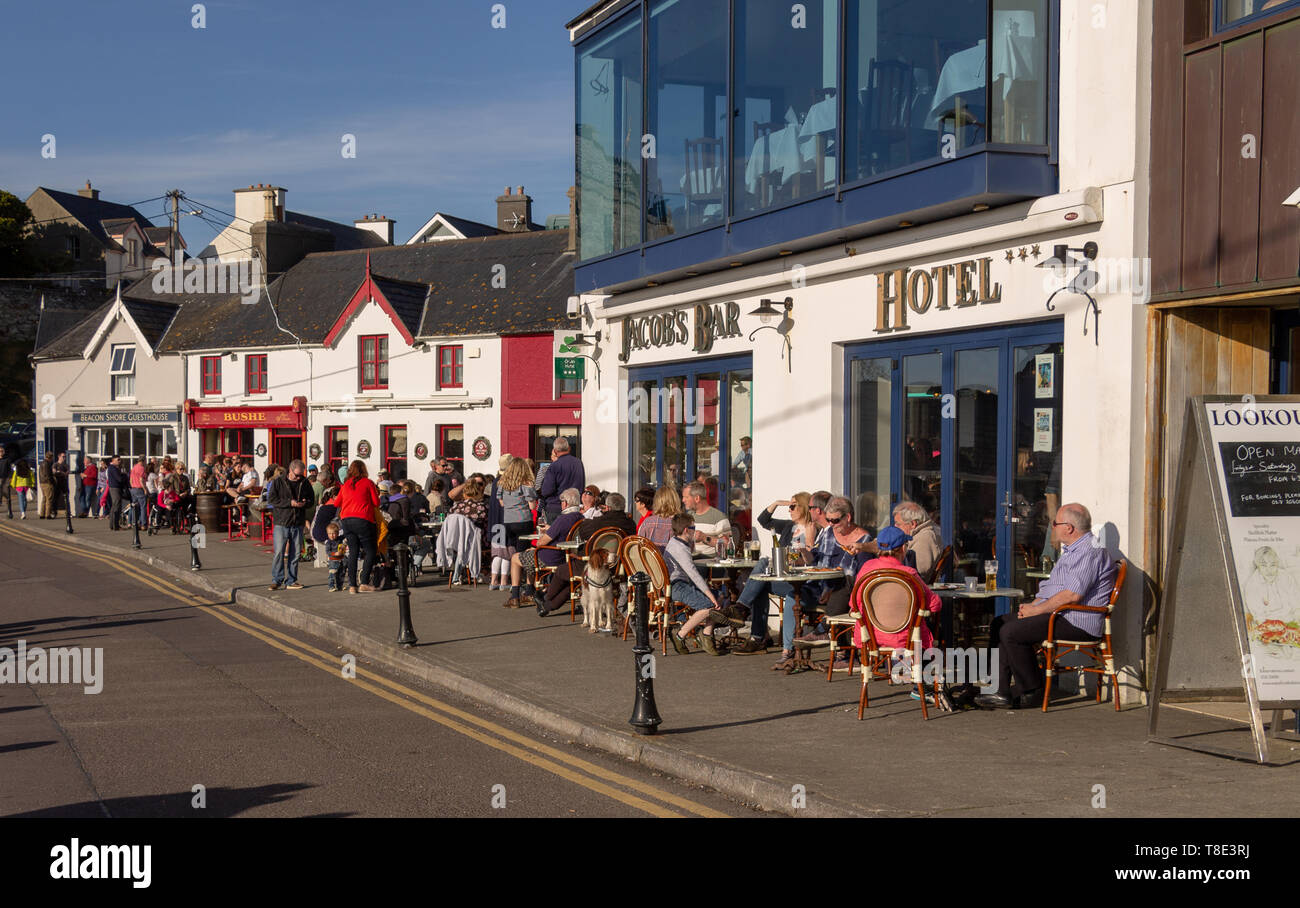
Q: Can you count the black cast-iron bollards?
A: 6